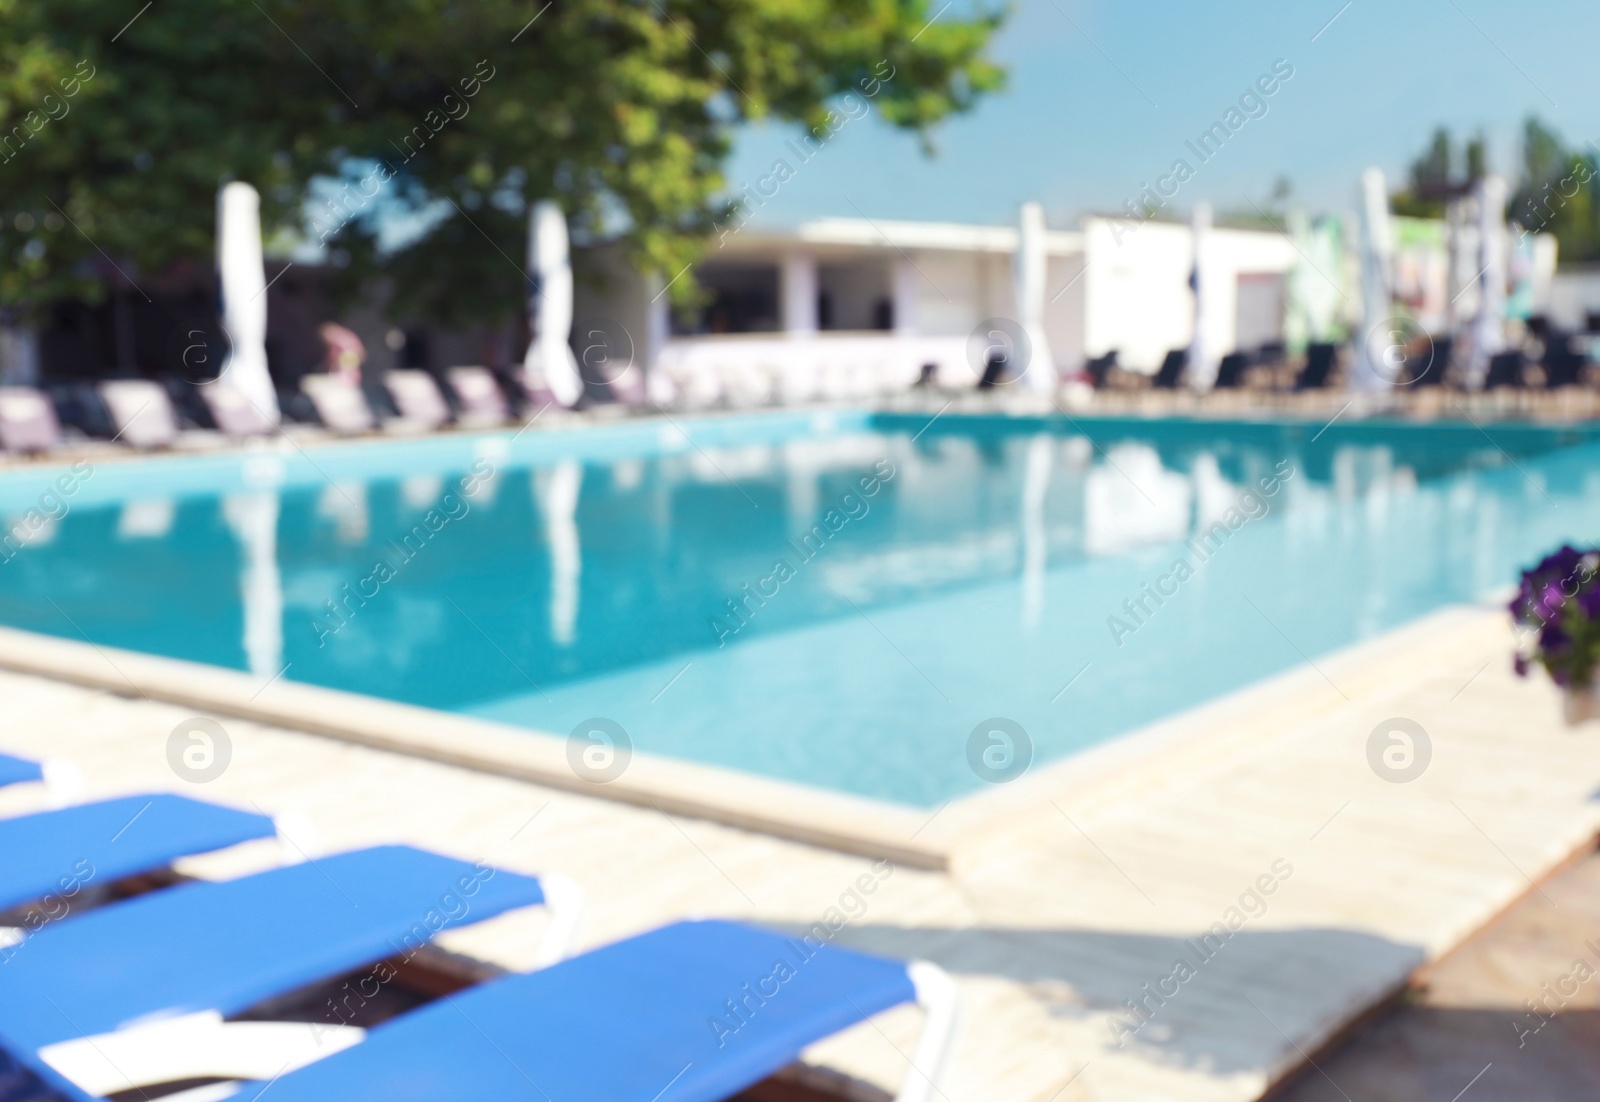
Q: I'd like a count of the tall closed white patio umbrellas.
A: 6